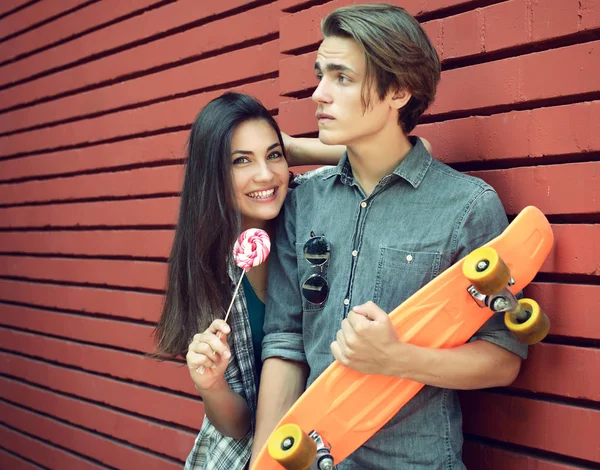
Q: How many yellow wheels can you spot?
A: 3